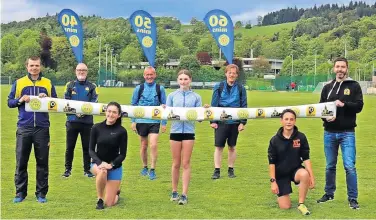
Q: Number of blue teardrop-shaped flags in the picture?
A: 3